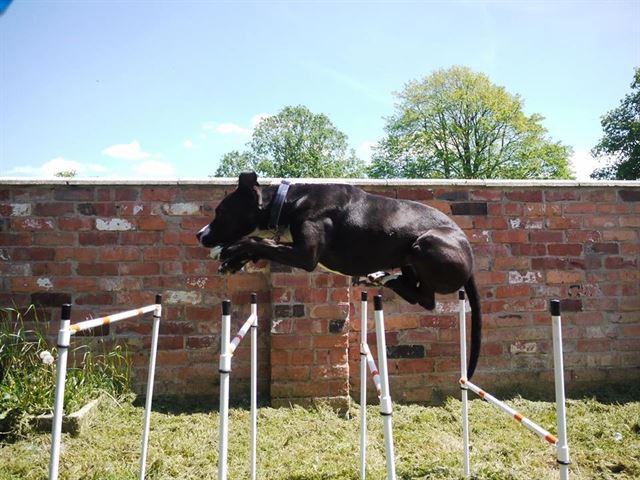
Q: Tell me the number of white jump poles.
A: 8